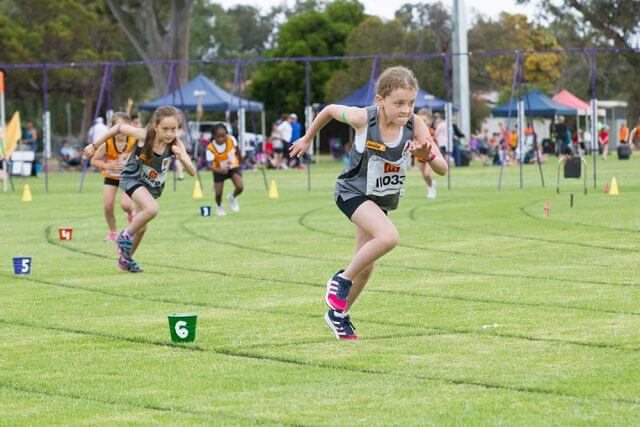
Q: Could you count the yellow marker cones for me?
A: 4